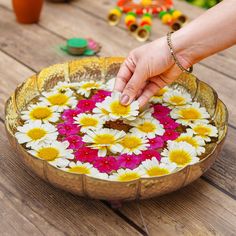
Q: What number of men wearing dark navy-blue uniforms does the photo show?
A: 0